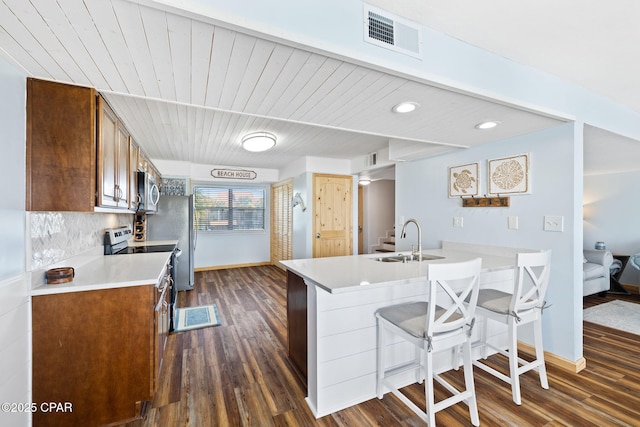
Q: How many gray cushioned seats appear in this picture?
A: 2